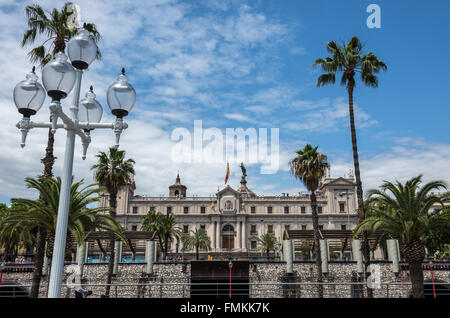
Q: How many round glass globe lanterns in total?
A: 5